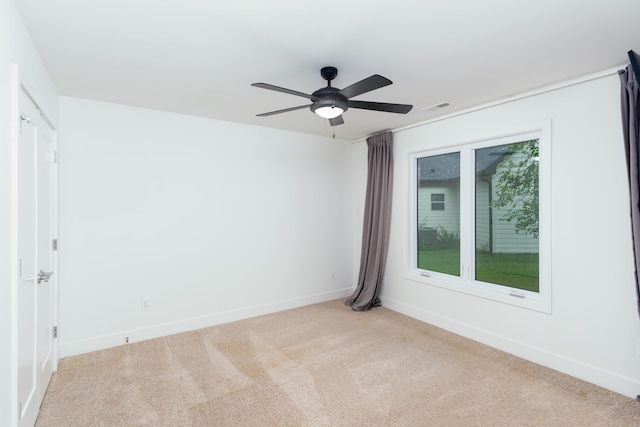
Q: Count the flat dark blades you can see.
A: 5